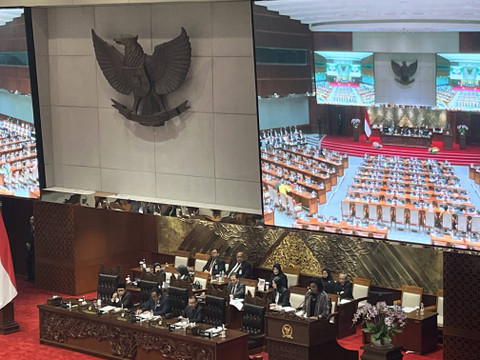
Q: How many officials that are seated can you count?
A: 12